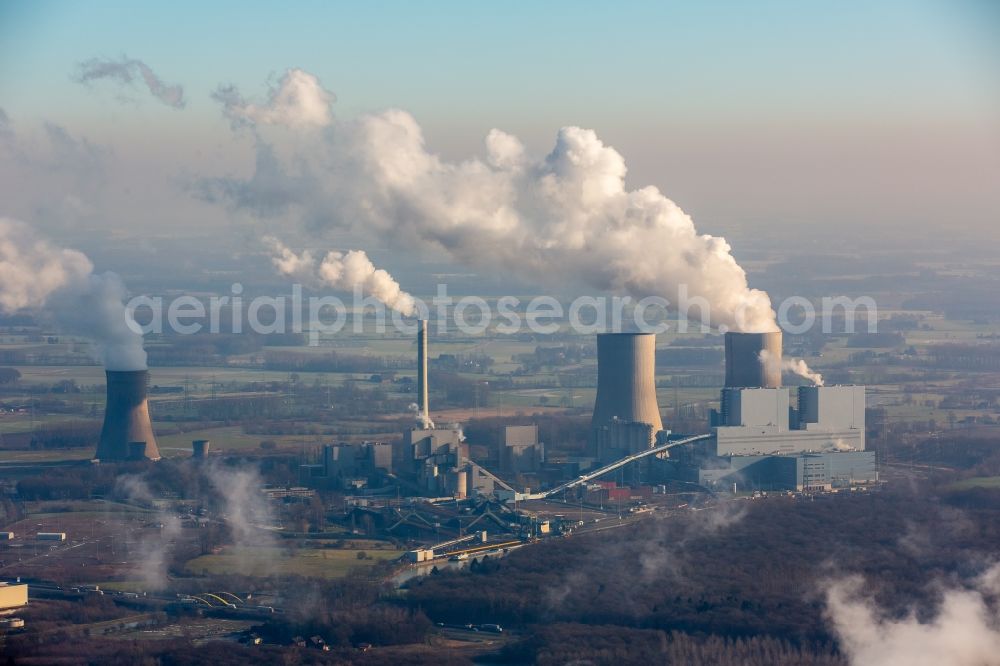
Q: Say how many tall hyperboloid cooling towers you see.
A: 3